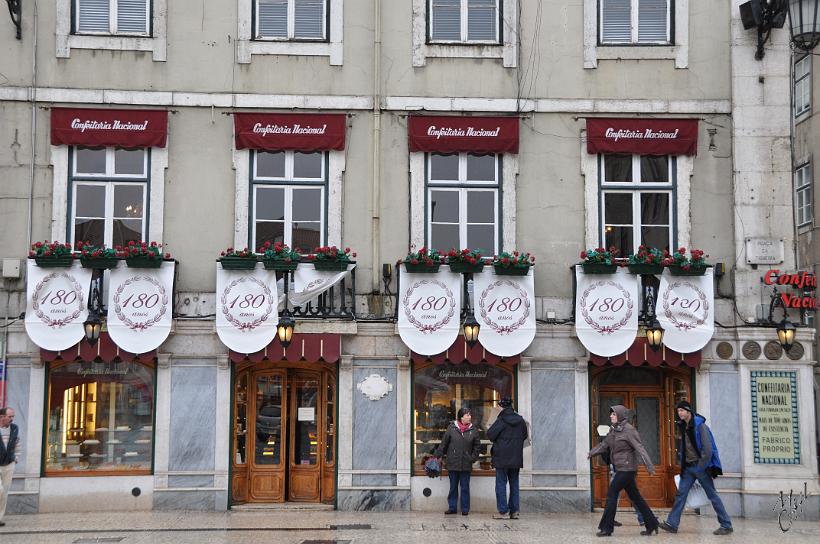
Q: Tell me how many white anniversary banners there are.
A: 8